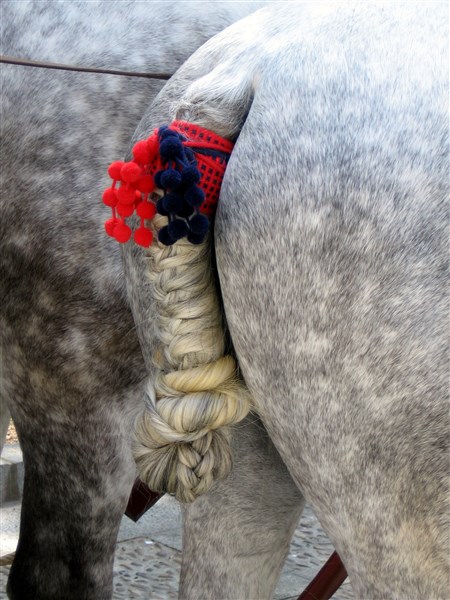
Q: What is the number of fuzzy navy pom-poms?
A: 12